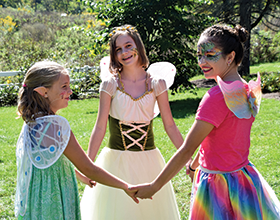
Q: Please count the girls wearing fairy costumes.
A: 3